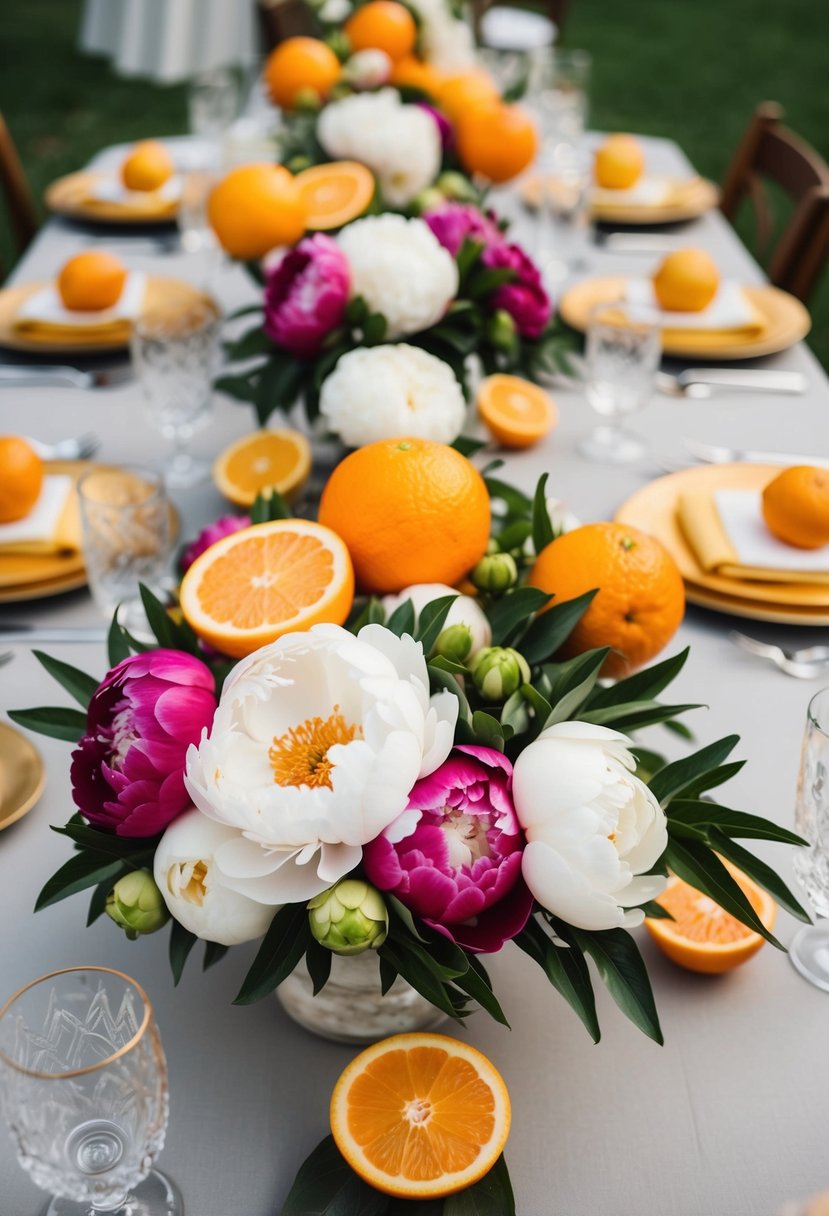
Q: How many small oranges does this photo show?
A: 6